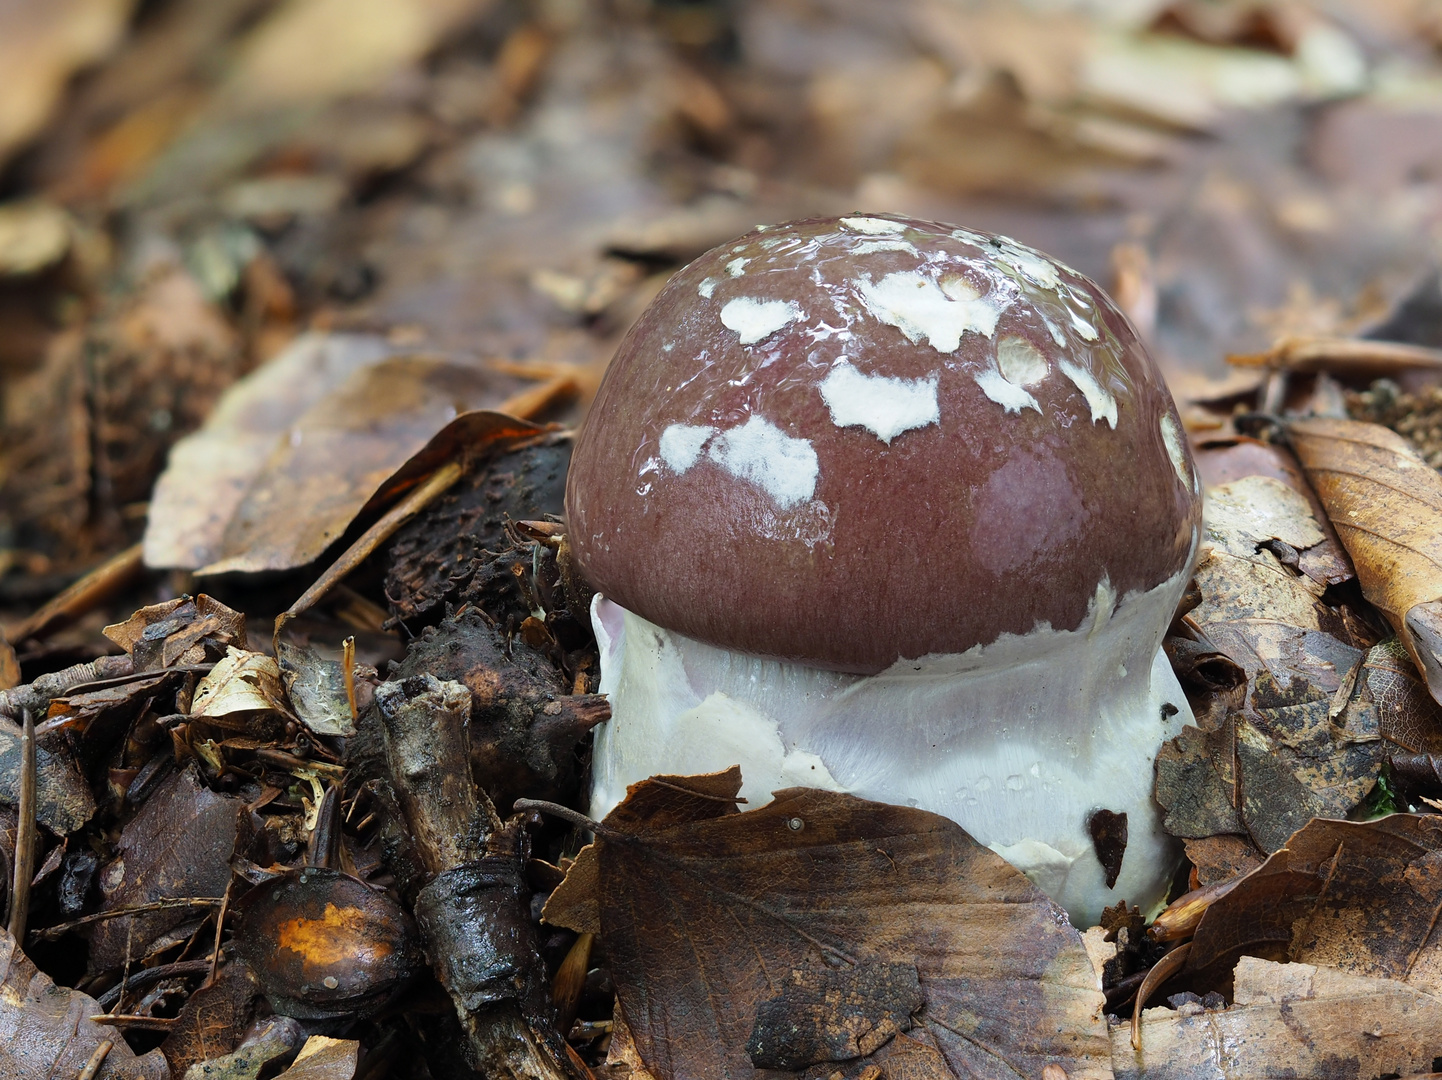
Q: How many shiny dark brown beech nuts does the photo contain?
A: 1